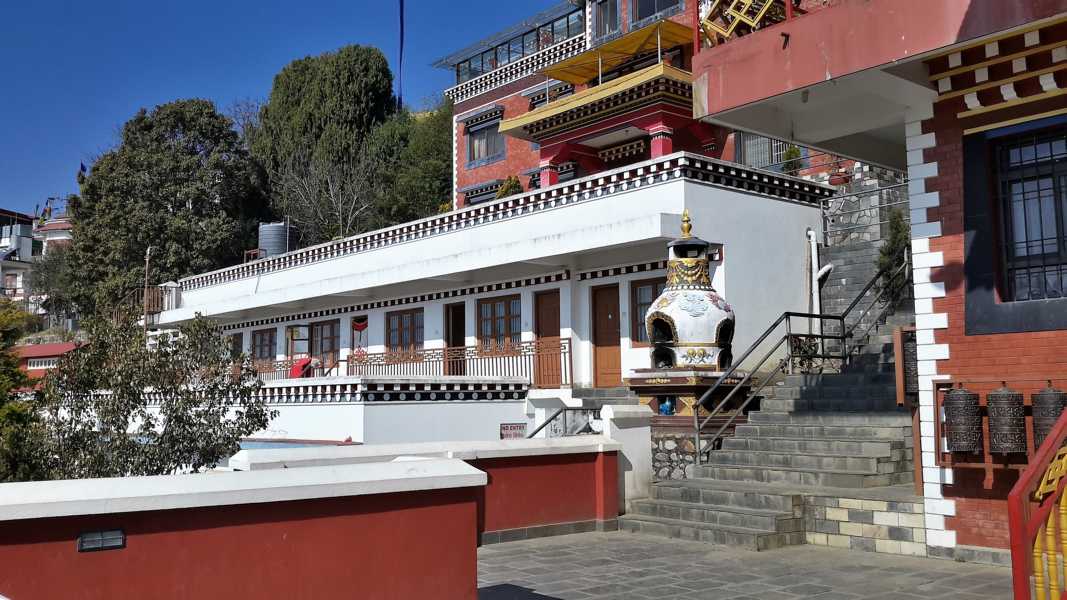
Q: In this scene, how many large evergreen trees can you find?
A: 2